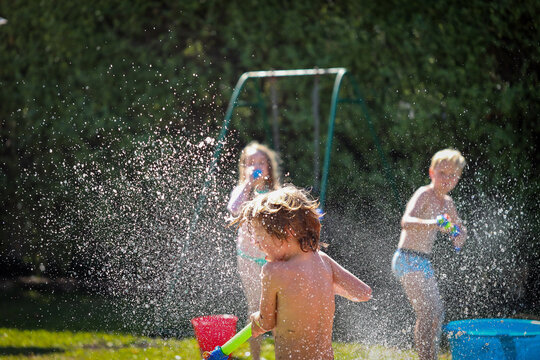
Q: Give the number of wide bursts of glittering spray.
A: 2